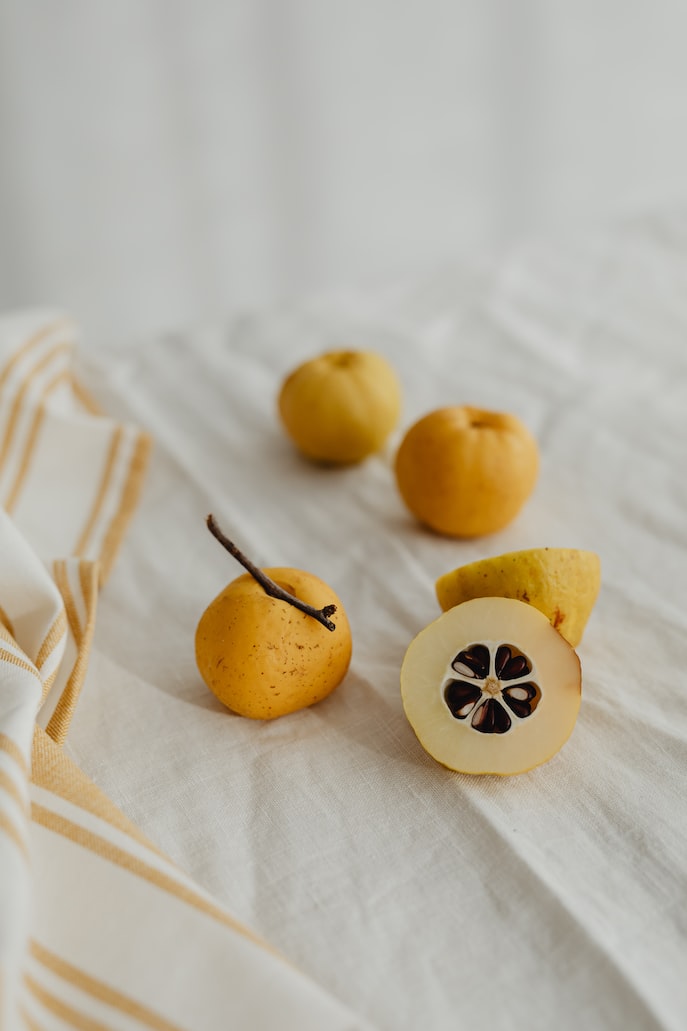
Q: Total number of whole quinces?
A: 3